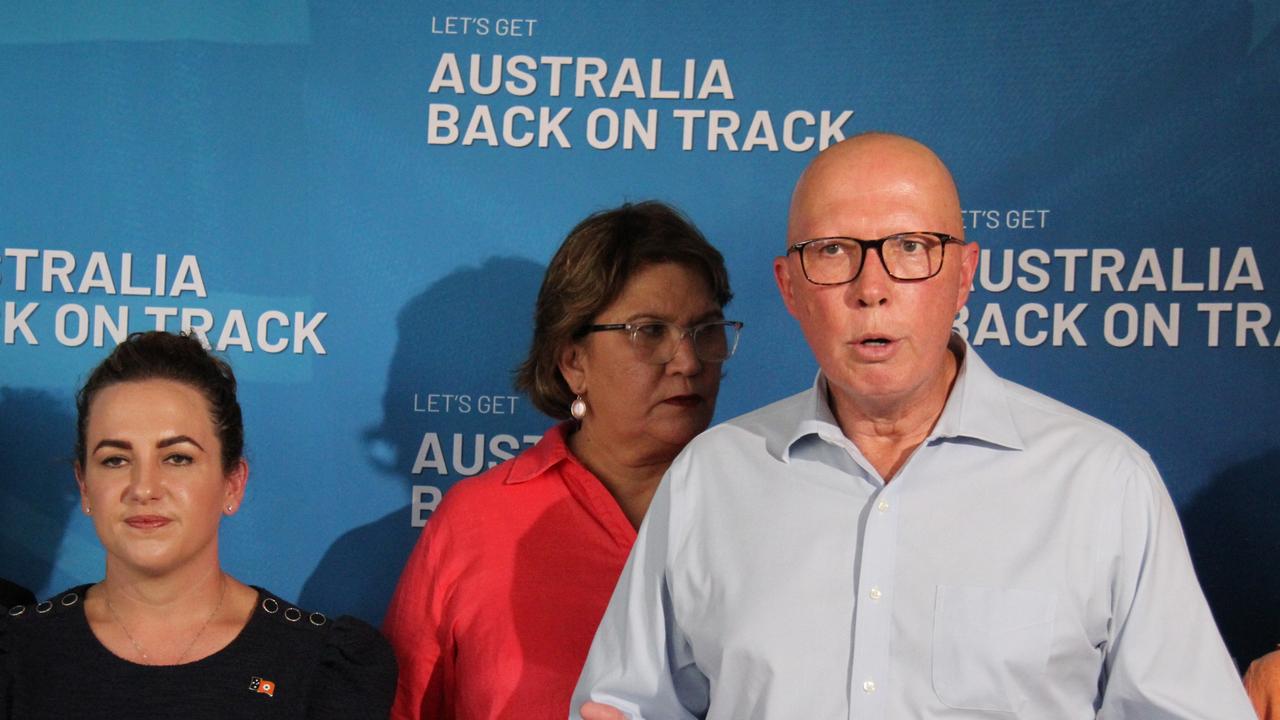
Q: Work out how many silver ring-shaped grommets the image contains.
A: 6